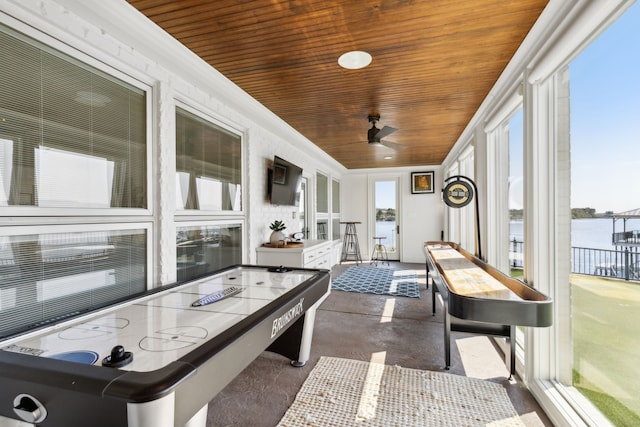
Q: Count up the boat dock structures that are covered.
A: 1